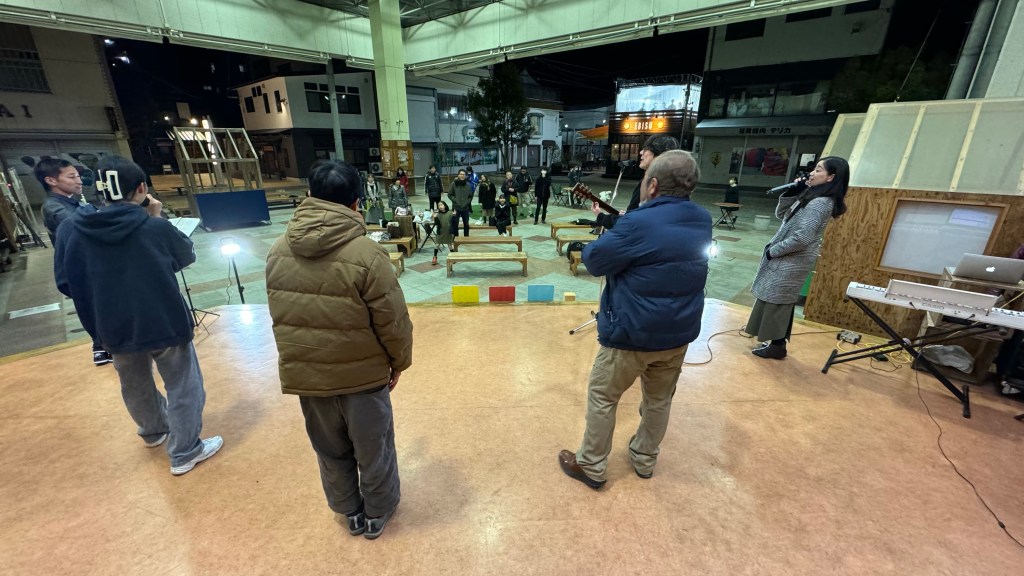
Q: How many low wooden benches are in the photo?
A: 9